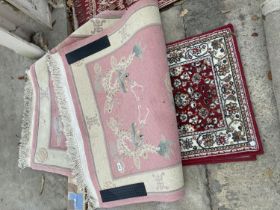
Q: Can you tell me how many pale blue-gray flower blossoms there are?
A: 2